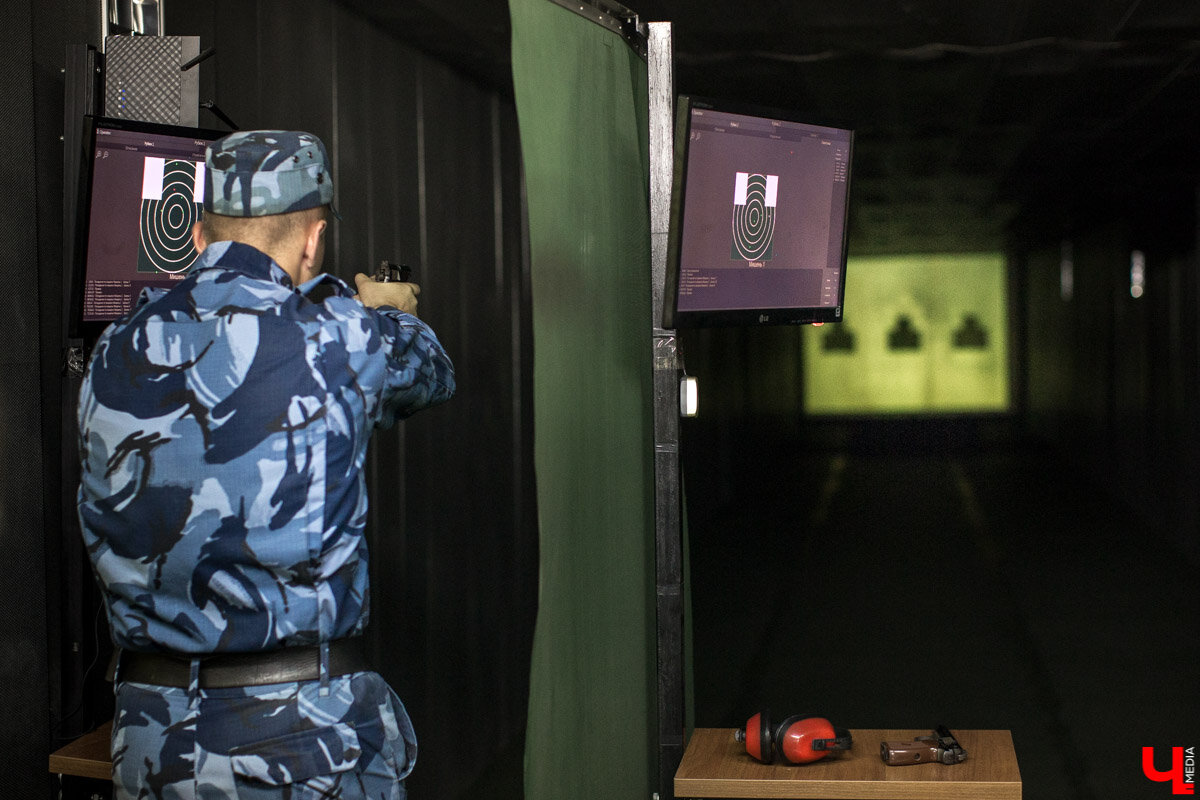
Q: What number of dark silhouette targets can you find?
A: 3